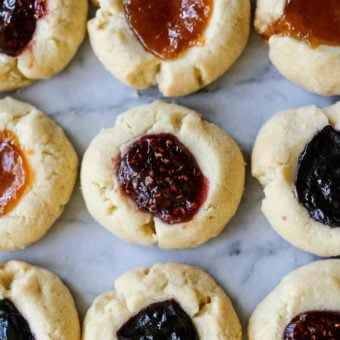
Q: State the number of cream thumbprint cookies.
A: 9